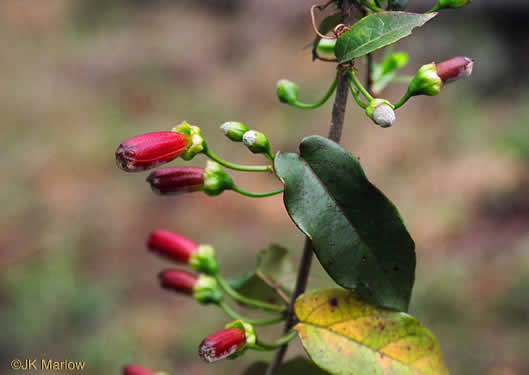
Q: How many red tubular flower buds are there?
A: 7